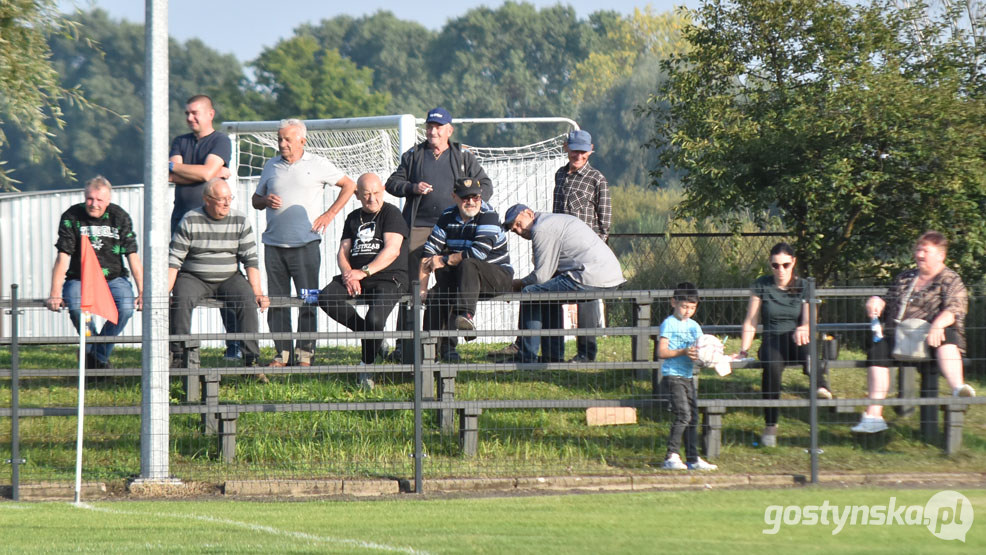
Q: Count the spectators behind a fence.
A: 12